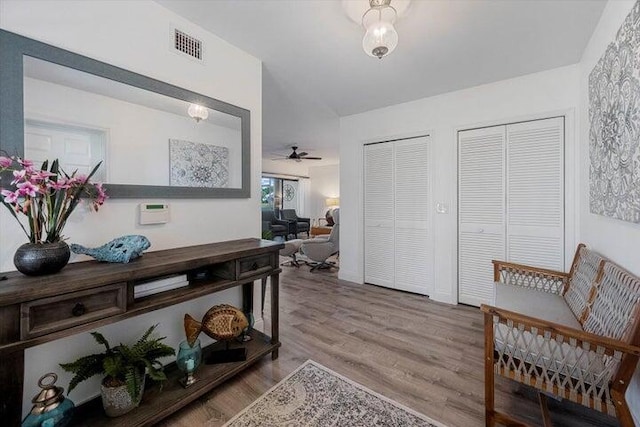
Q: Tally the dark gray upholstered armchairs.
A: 2